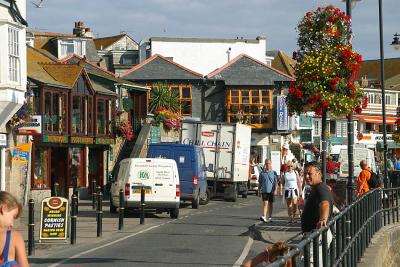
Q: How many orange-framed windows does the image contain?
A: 2